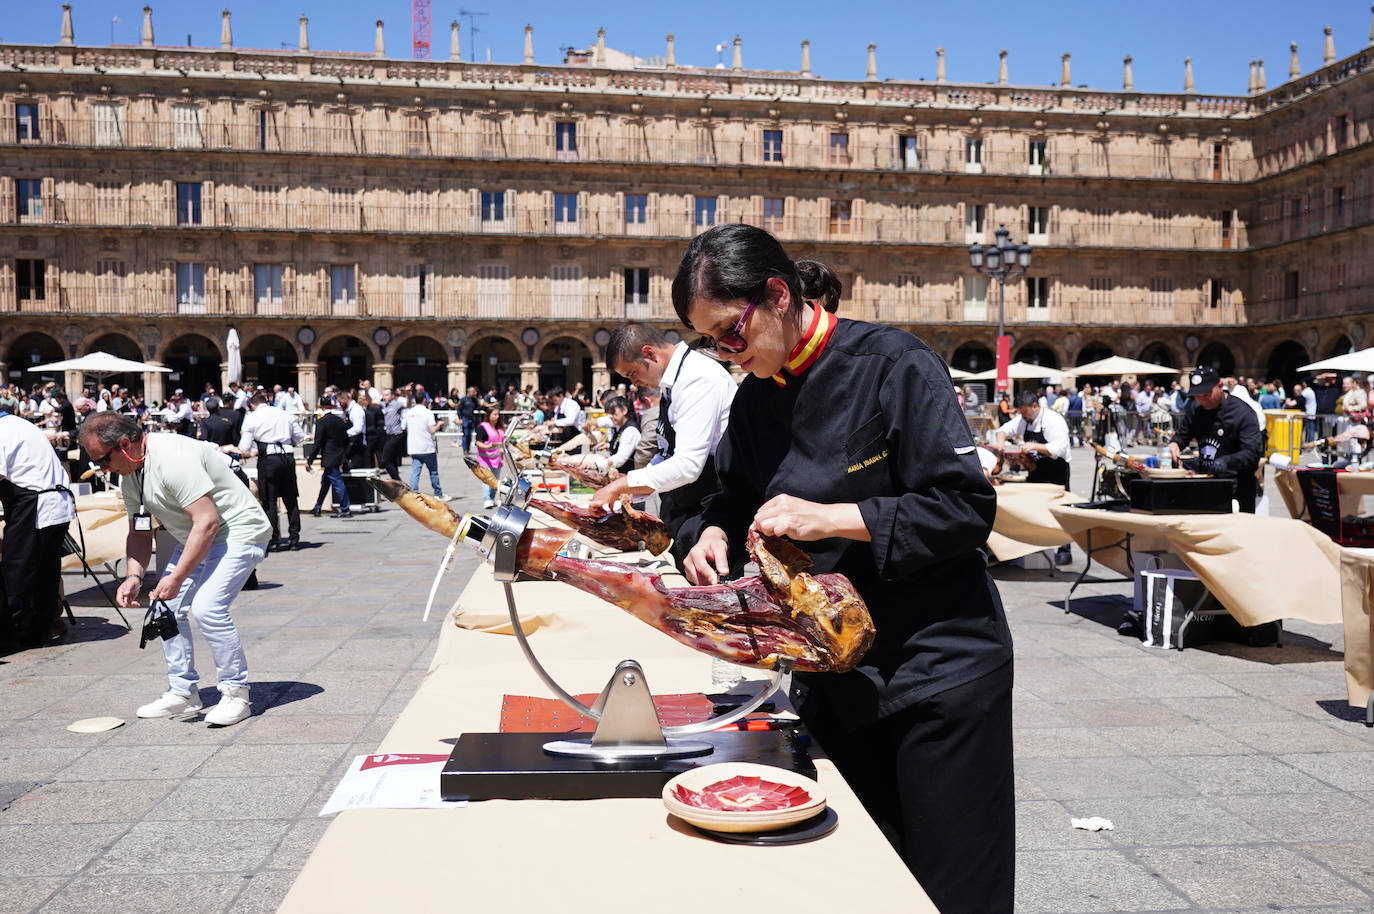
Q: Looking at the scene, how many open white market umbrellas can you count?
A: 5